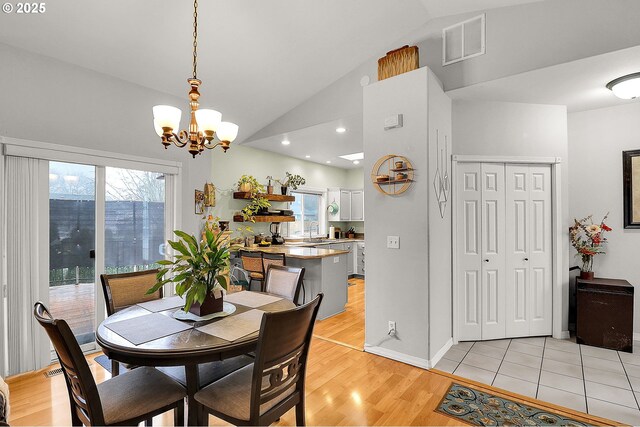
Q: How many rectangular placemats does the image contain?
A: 4